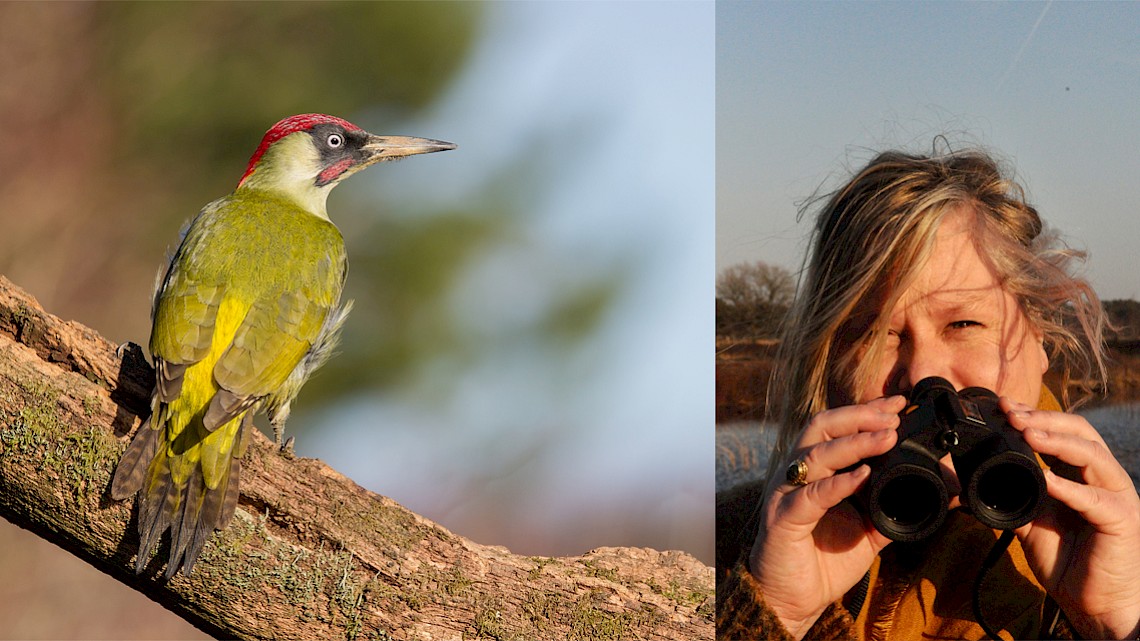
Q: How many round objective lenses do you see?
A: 2